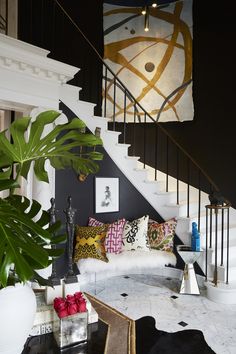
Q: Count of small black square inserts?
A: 5